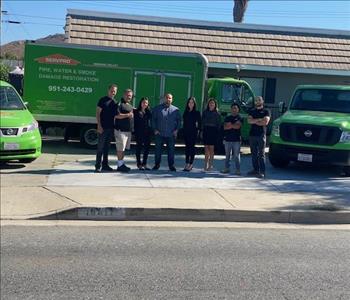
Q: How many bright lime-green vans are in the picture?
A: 2